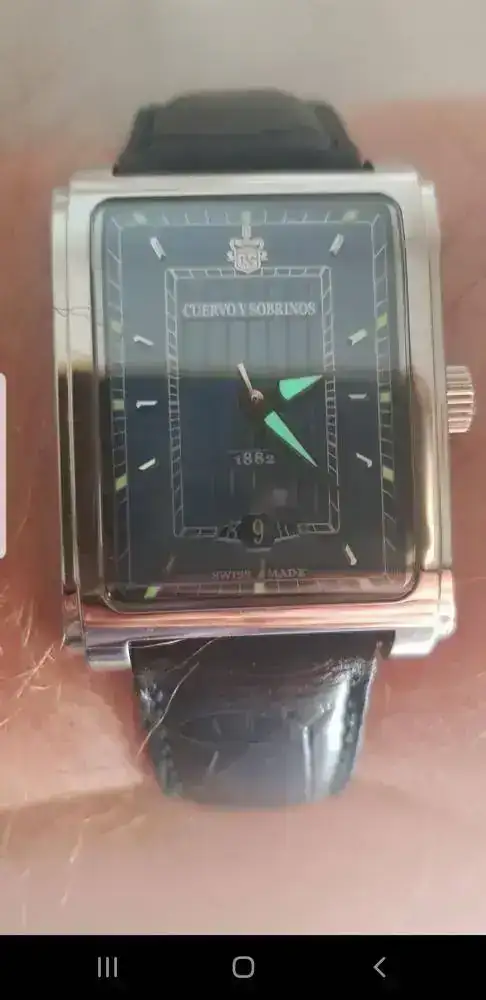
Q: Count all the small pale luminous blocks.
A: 12